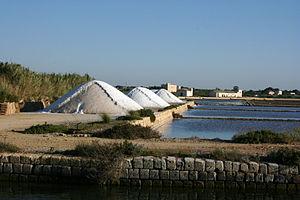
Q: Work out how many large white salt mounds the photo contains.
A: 3